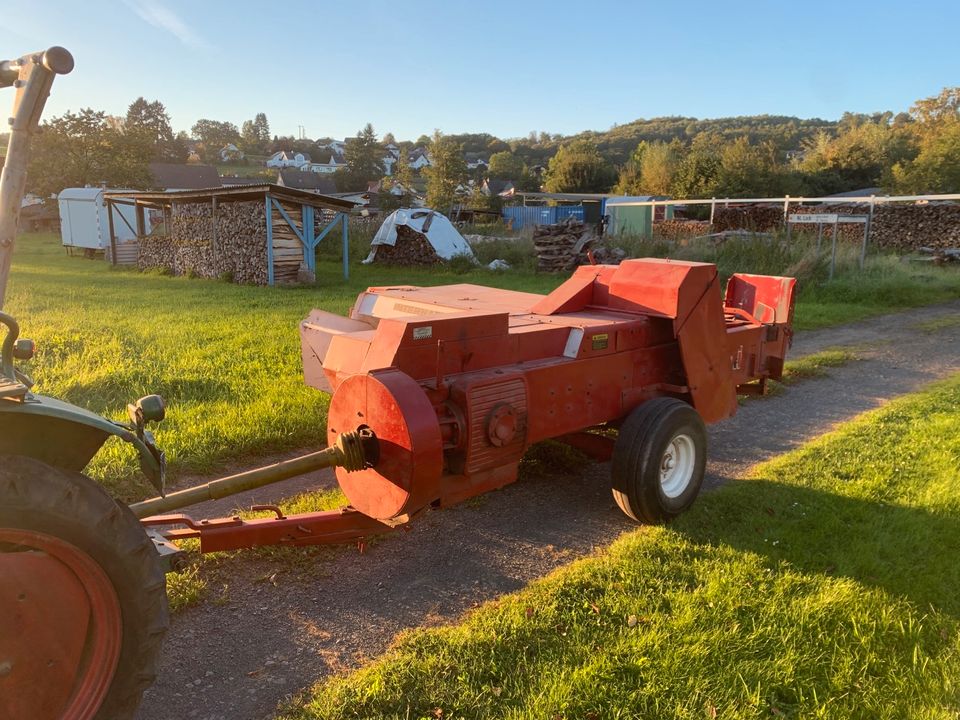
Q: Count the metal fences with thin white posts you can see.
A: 1